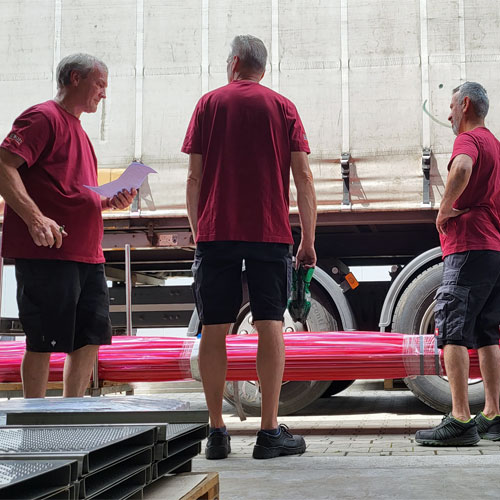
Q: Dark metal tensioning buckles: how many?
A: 2